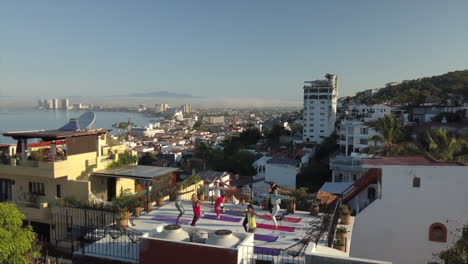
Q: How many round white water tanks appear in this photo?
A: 2